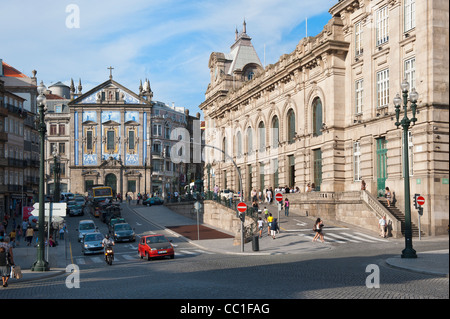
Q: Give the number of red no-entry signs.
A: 3